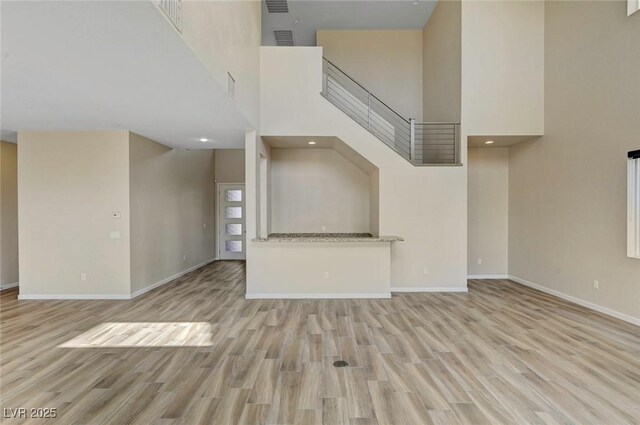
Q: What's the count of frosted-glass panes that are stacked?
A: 4